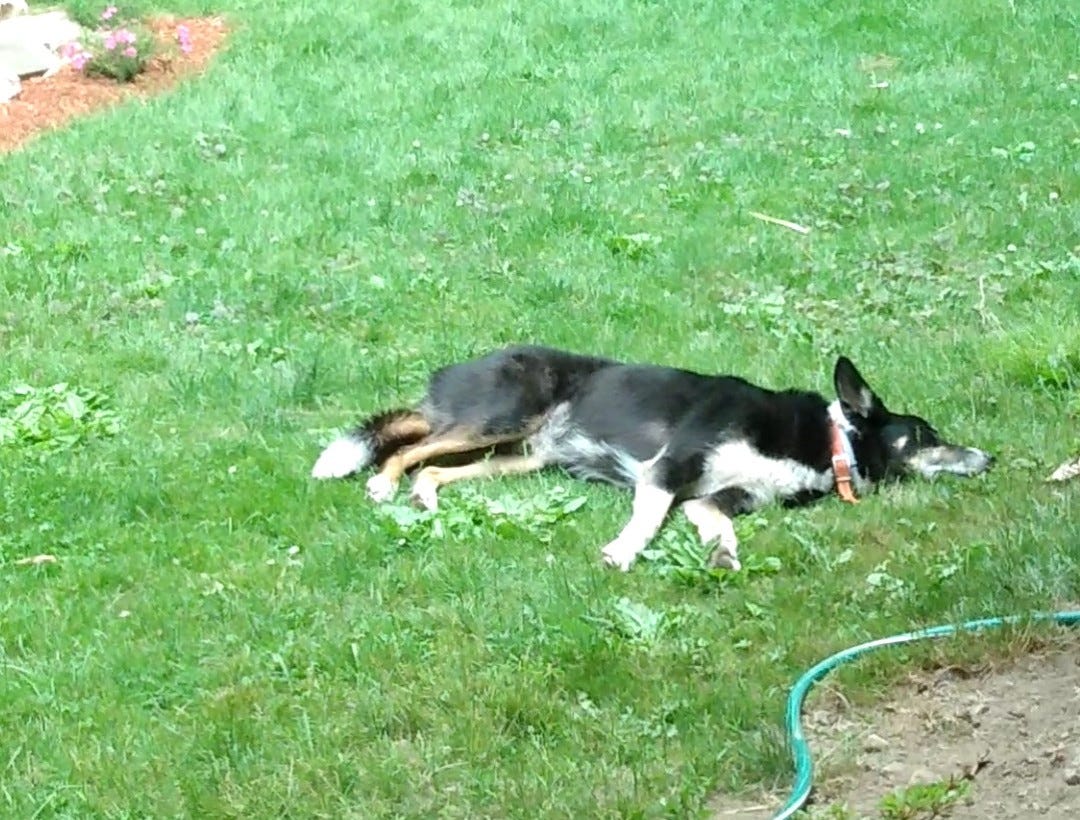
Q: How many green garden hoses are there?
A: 1